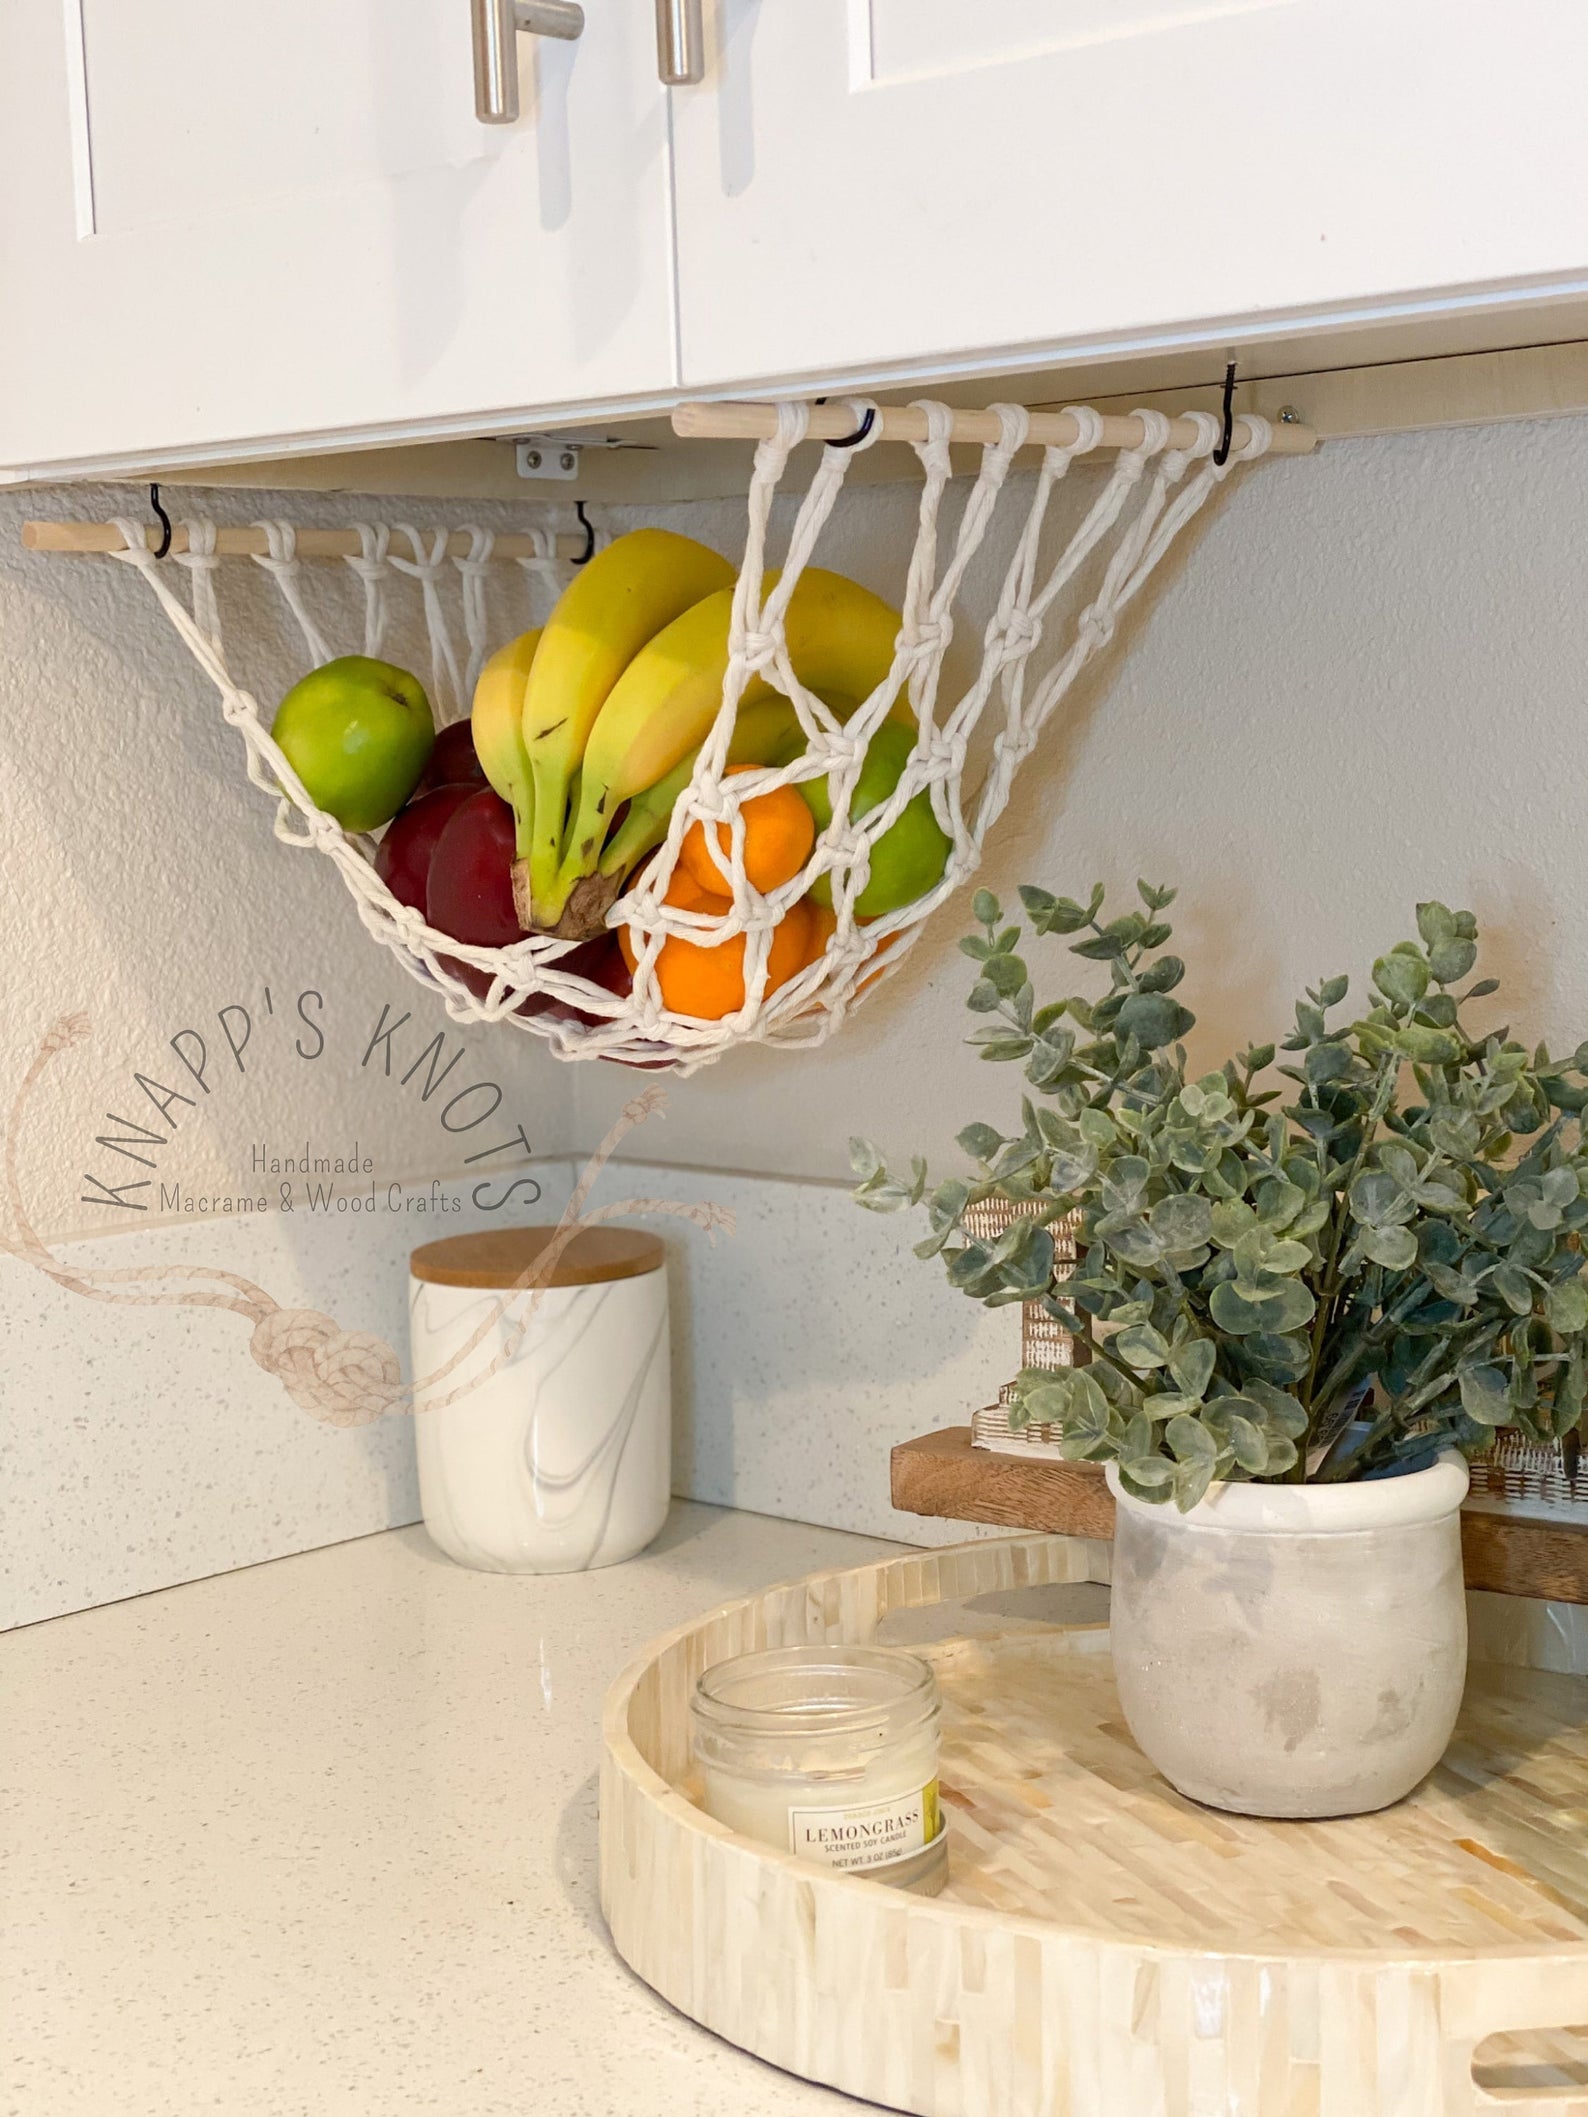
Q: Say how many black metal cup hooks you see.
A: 4